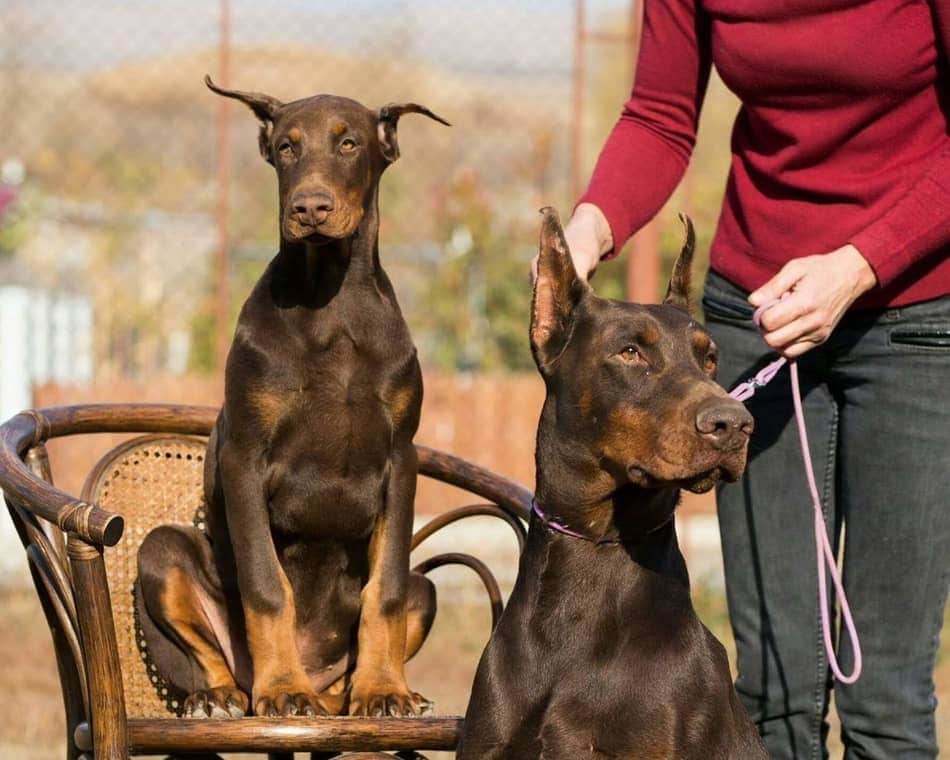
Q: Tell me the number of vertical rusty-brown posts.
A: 3